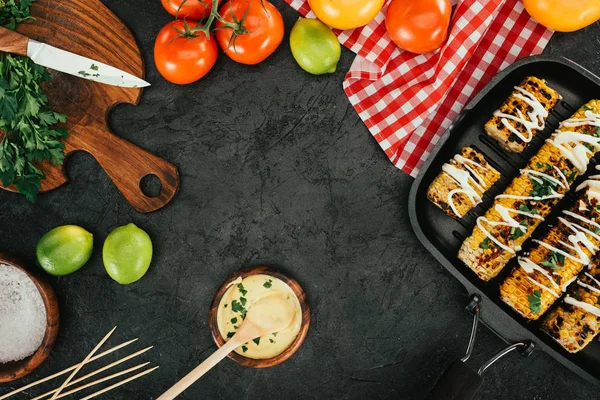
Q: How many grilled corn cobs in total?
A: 5